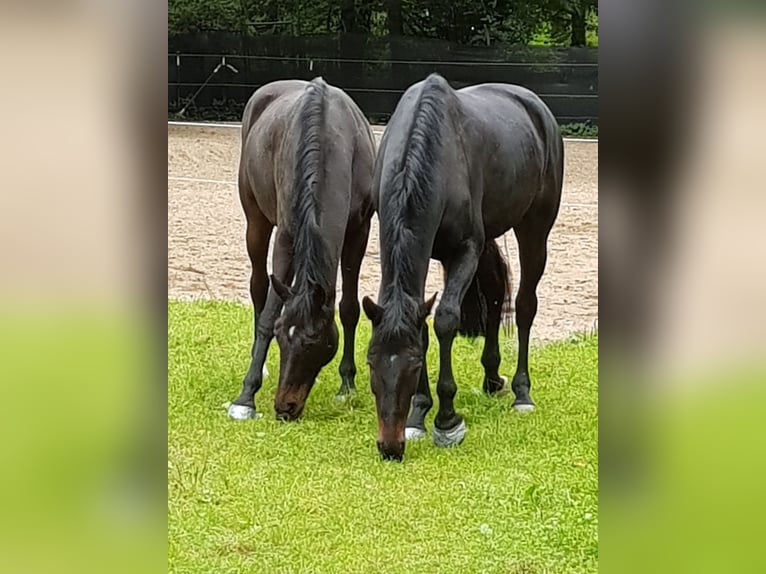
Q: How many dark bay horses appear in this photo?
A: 2